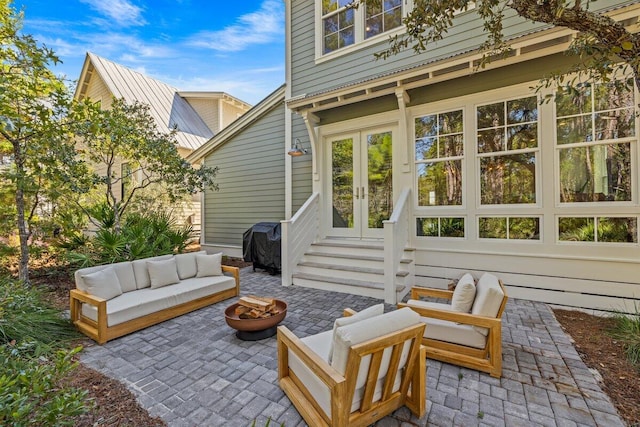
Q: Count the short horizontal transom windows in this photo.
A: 3